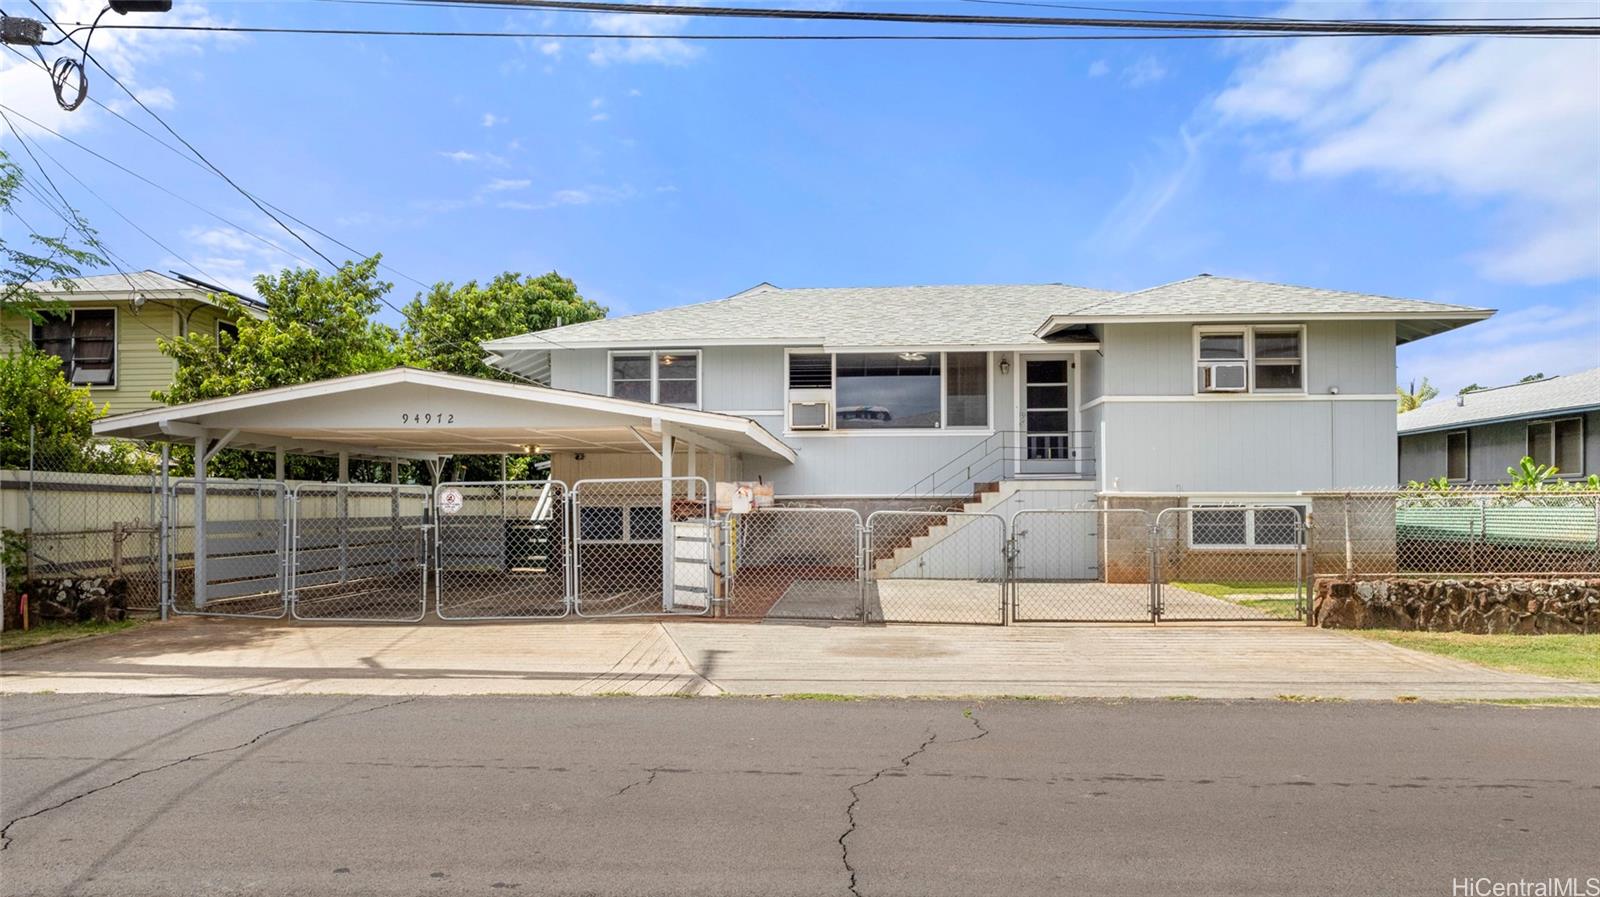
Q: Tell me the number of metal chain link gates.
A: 8